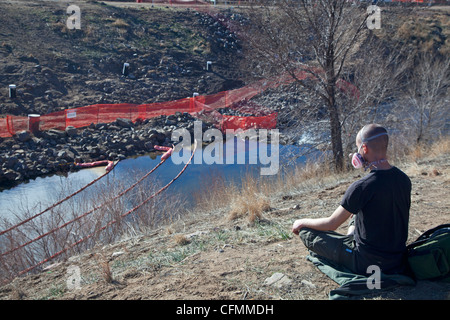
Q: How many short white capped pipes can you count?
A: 5